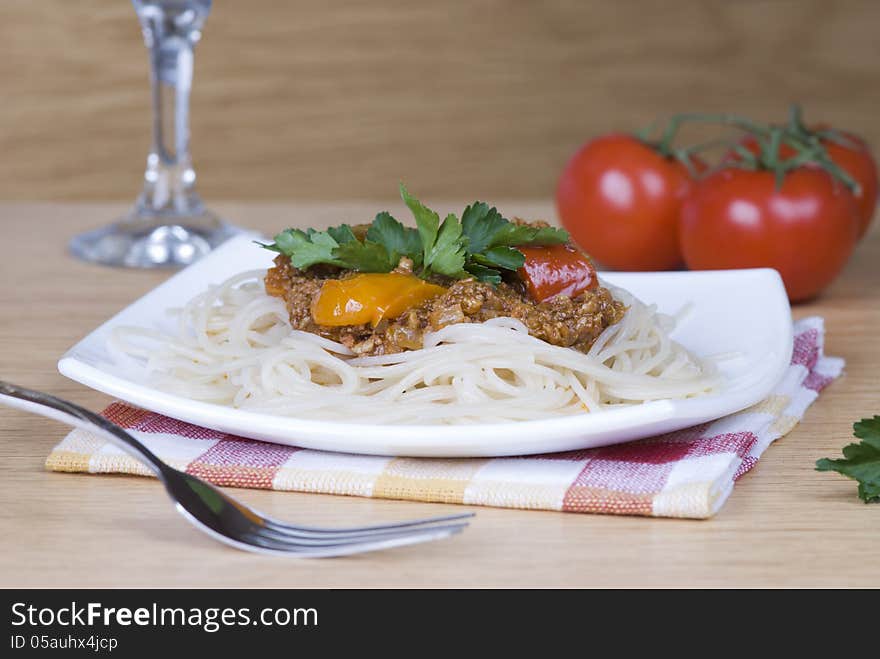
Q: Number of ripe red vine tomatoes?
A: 3